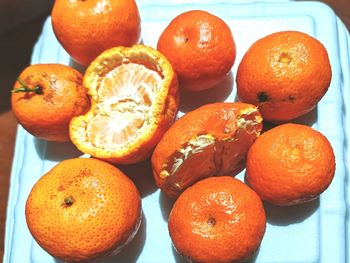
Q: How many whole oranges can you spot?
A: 7